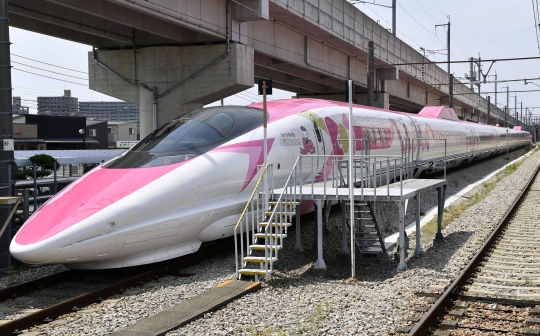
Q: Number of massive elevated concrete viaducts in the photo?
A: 1